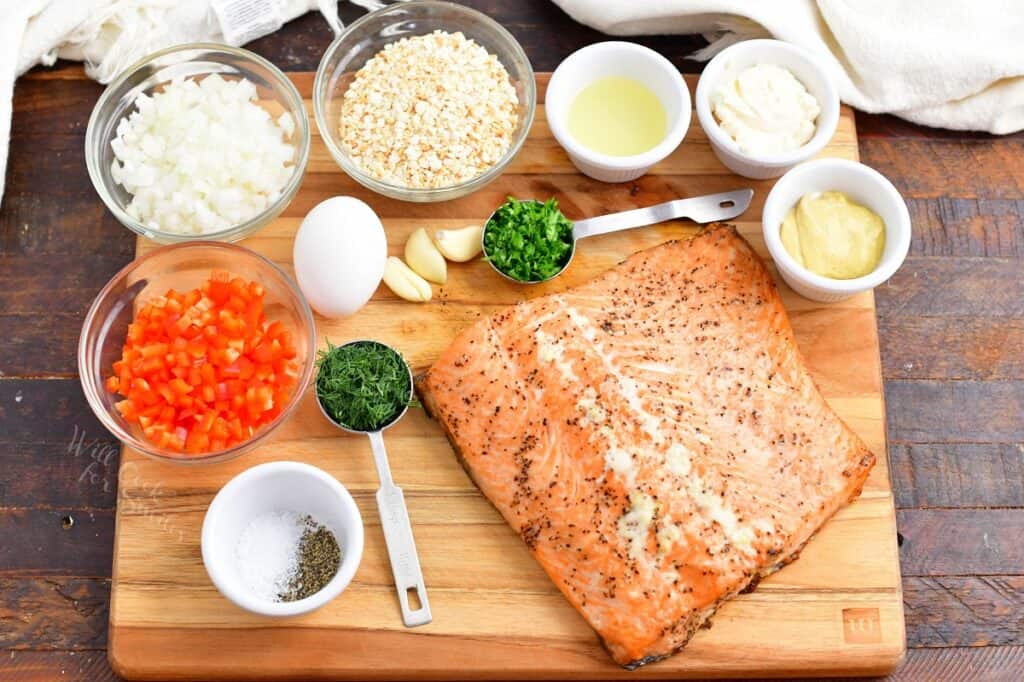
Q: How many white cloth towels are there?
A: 2